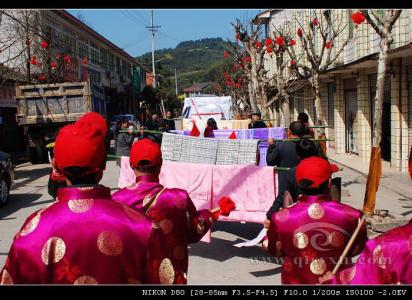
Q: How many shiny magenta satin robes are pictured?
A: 4